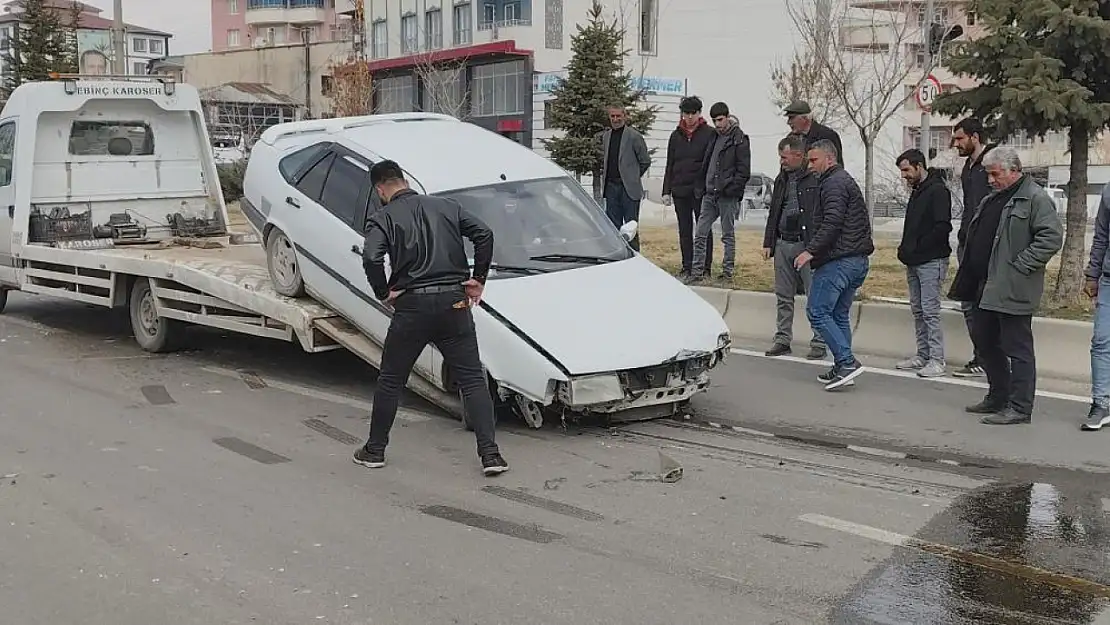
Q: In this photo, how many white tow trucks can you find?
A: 1